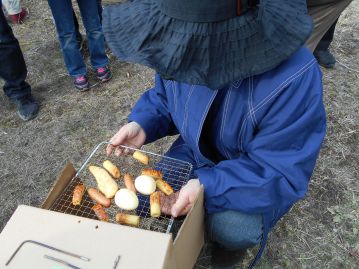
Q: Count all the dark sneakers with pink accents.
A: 2